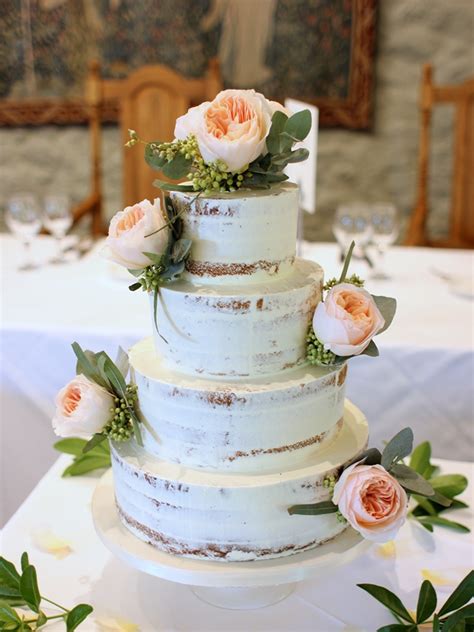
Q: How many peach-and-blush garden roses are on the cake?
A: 5